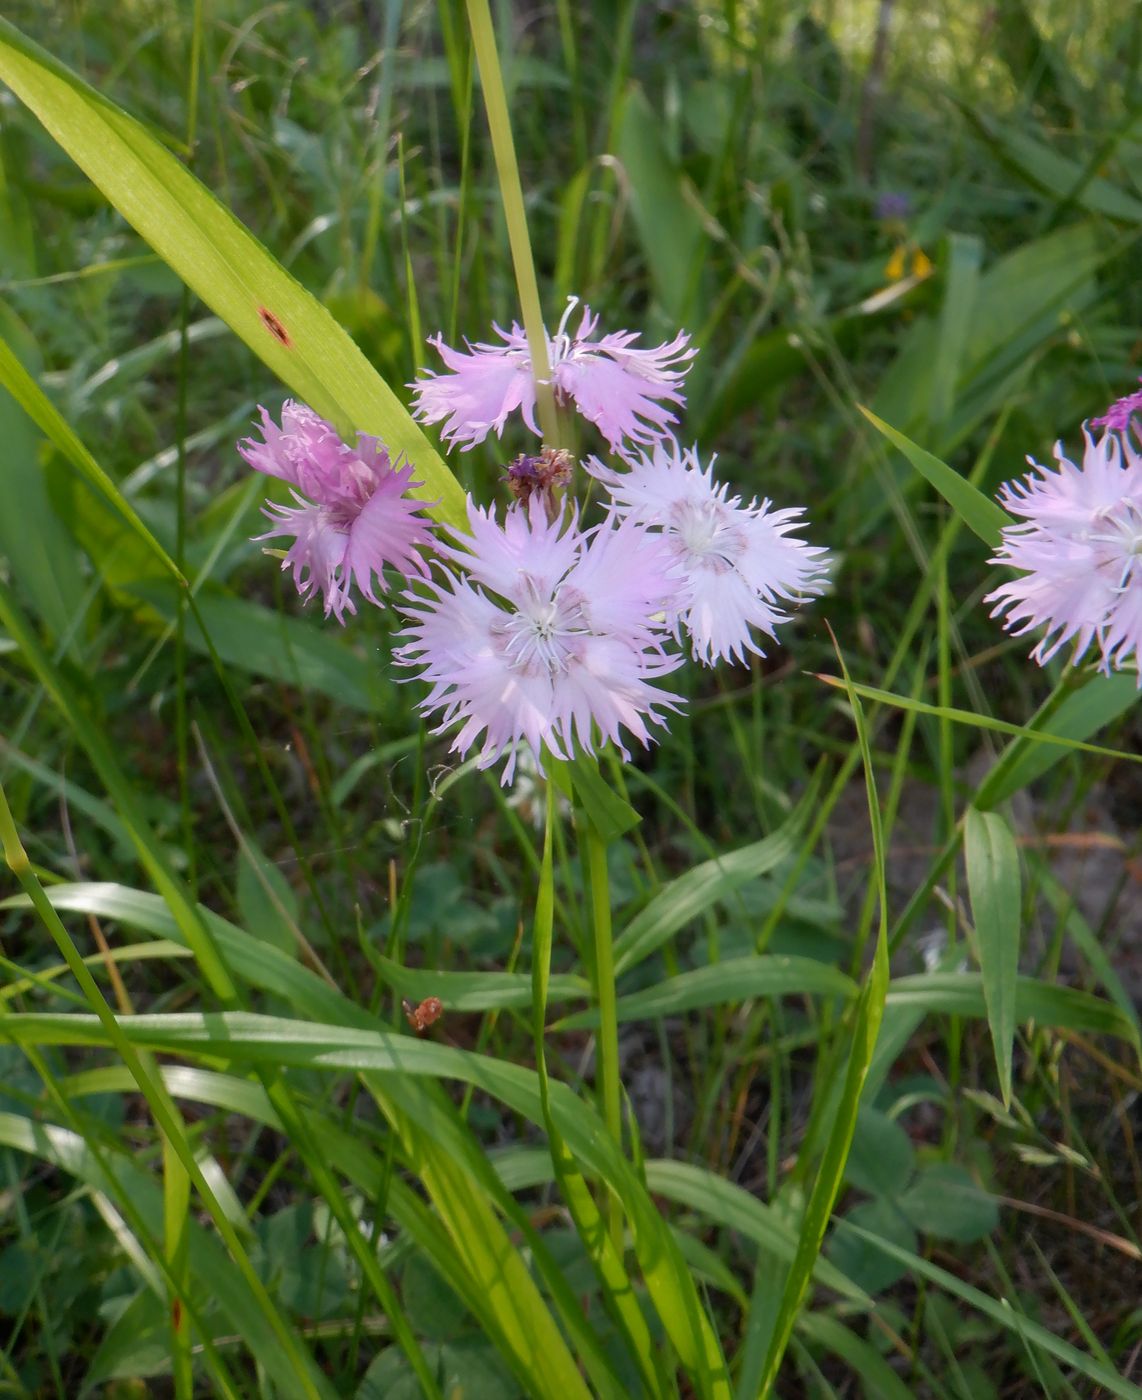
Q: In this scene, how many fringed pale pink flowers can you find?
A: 5